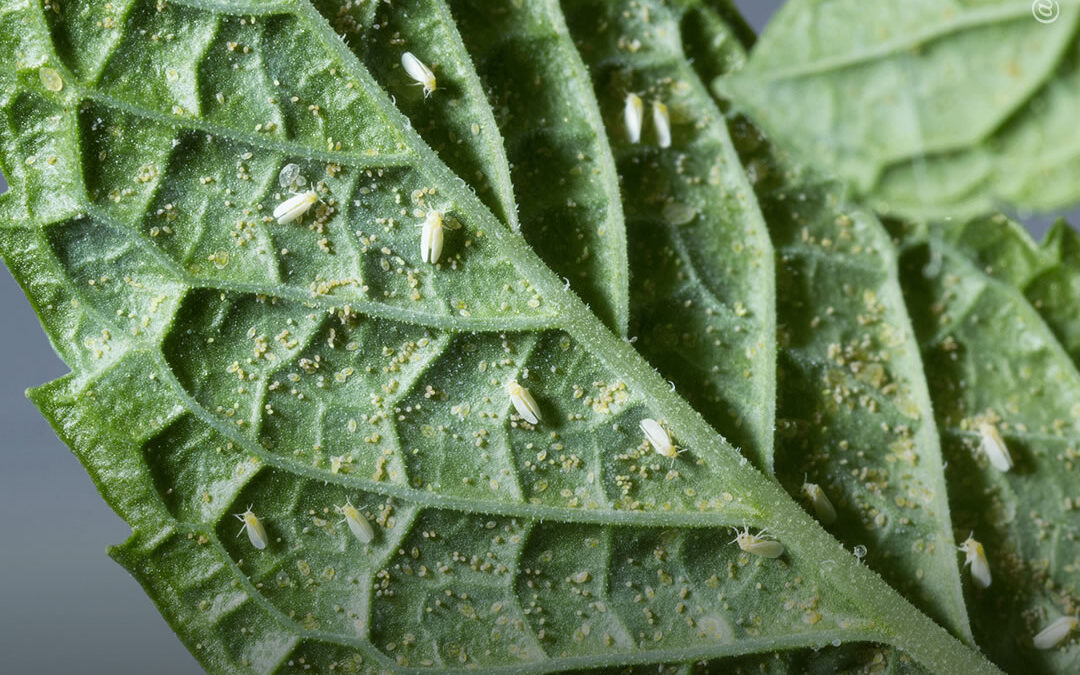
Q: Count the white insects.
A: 14